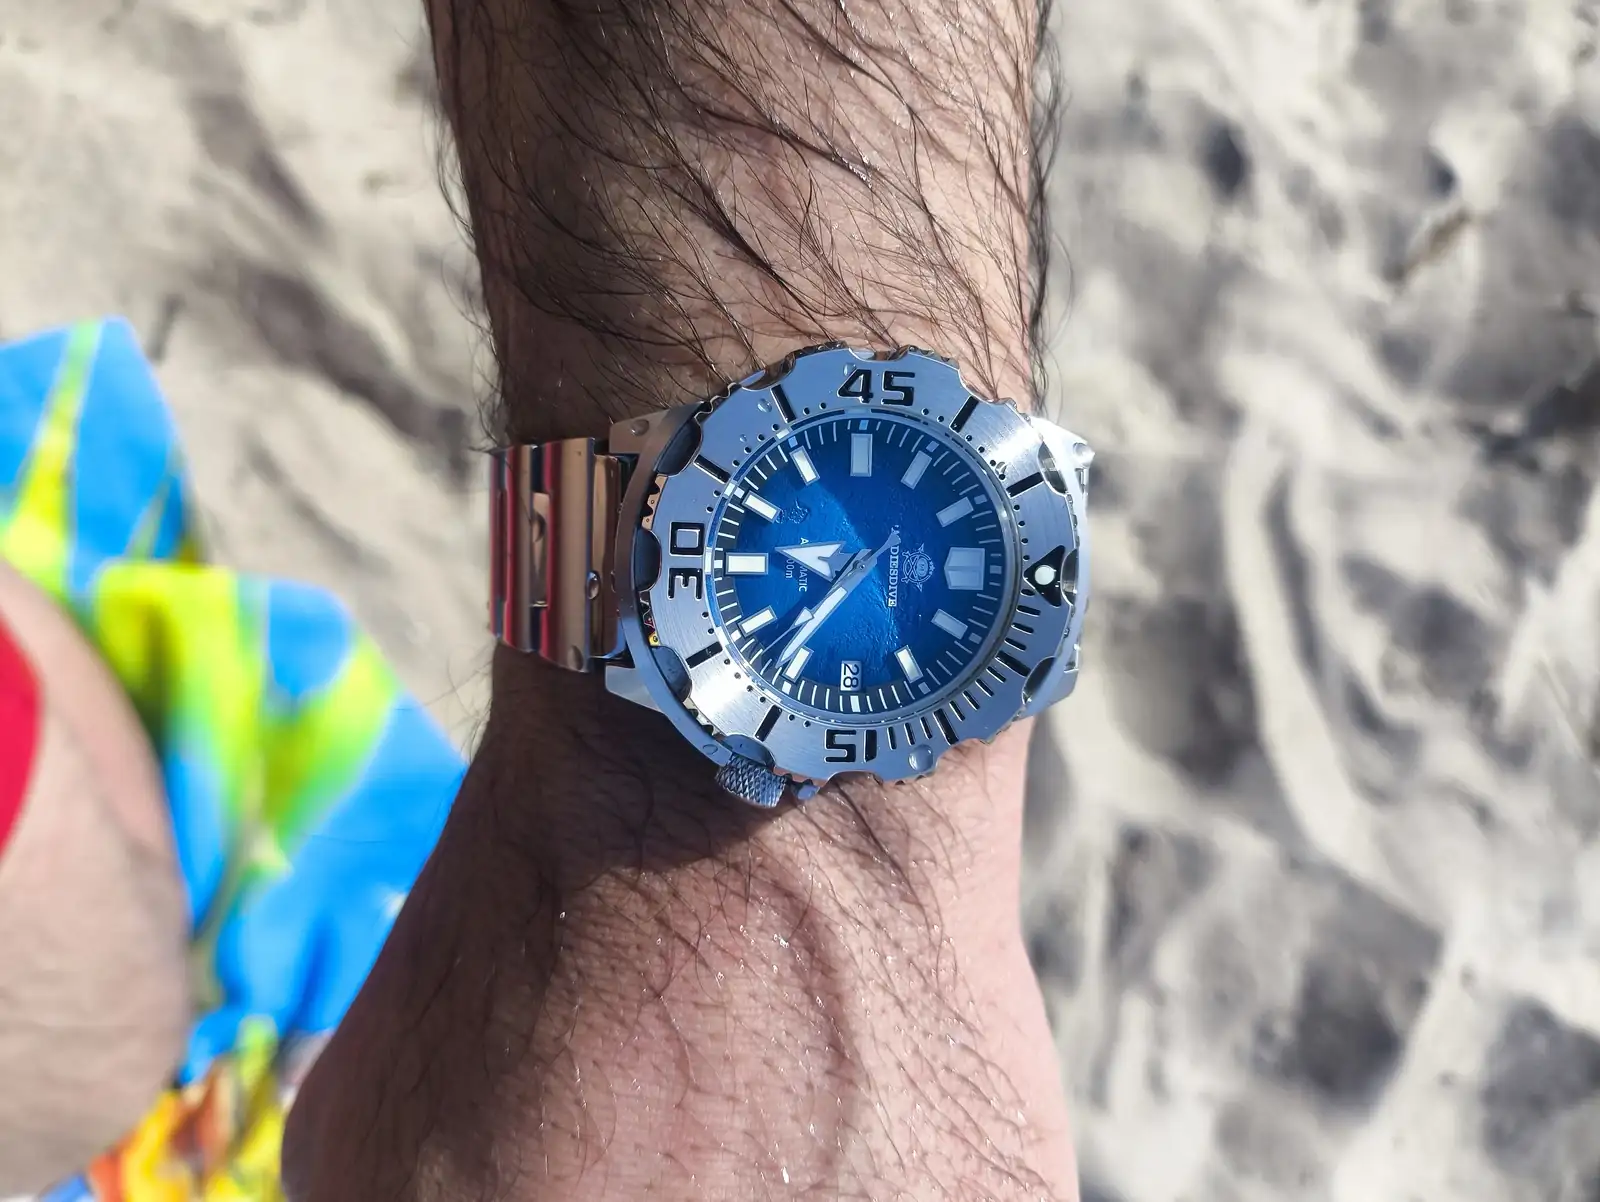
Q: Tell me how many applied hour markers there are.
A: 11